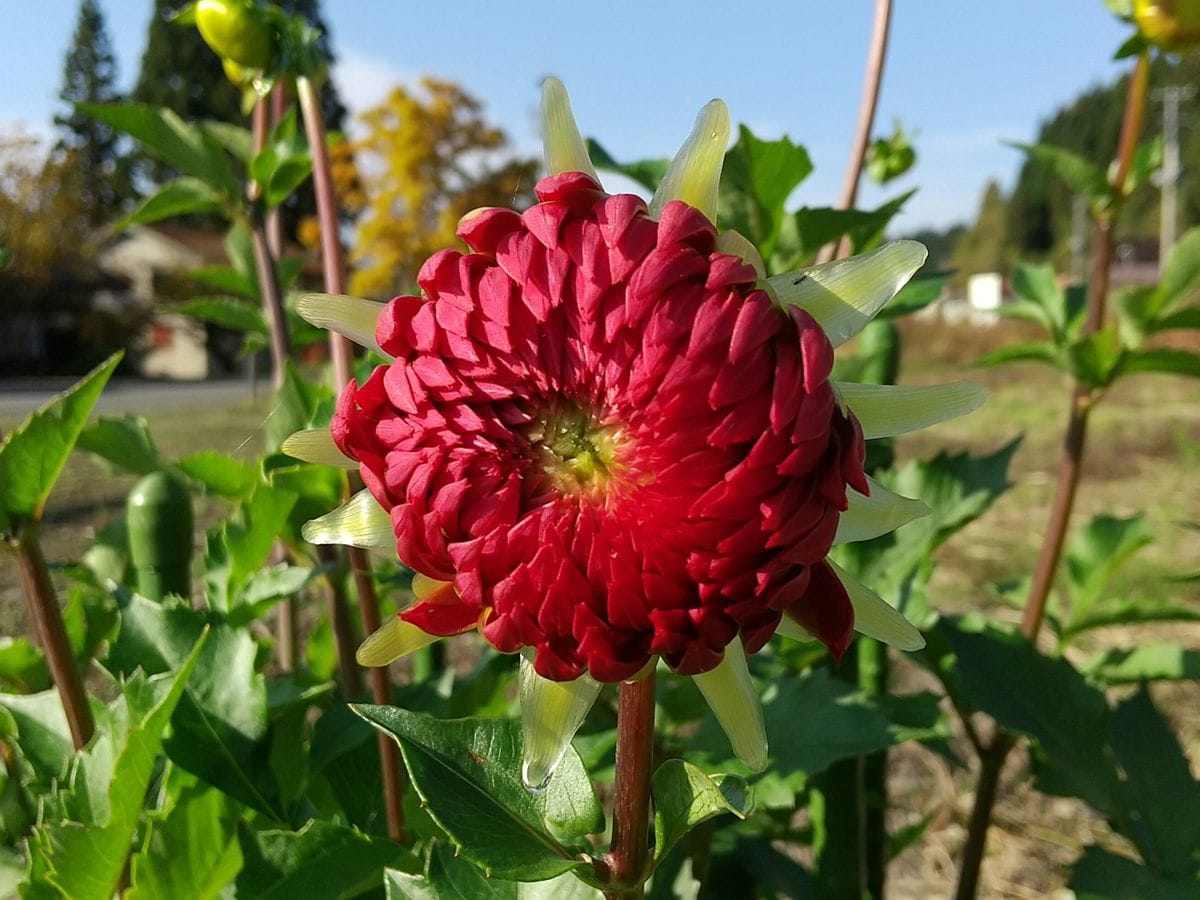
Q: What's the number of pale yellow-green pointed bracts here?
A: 12